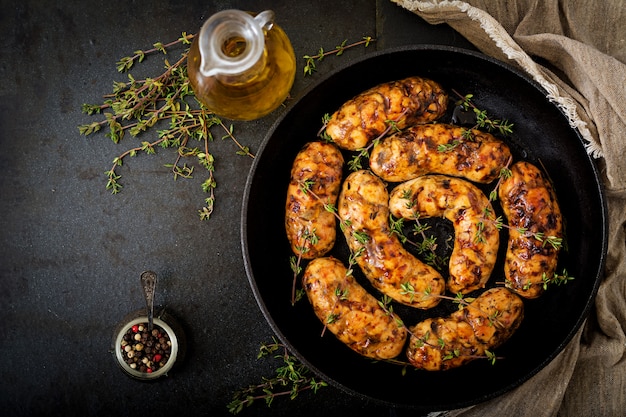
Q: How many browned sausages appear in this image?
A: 8